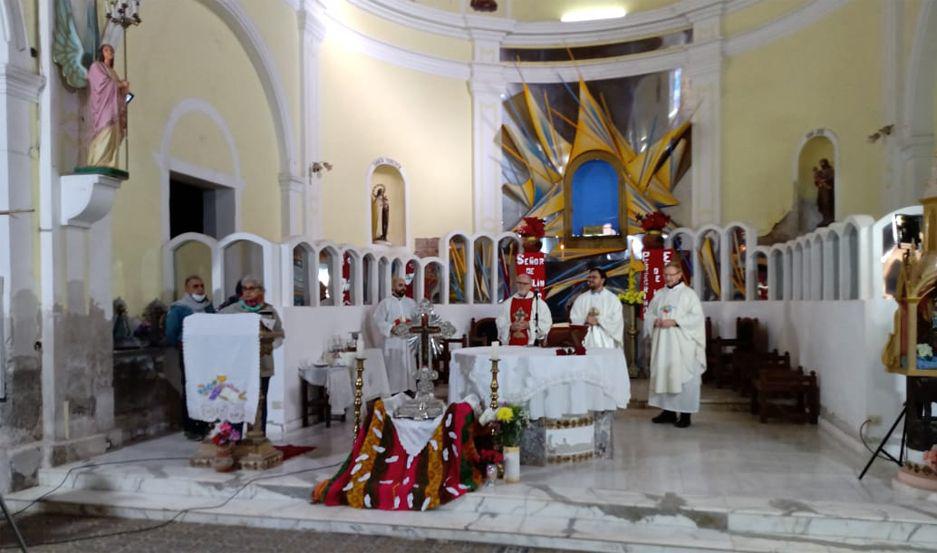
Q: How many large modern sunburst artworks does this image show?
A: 1